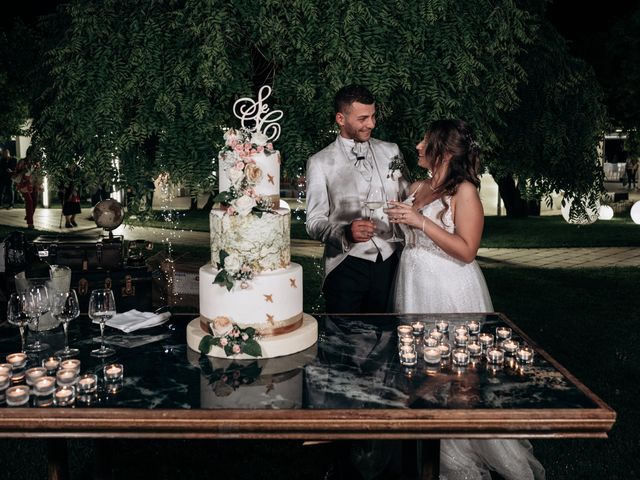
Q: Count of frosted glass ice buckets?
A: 1